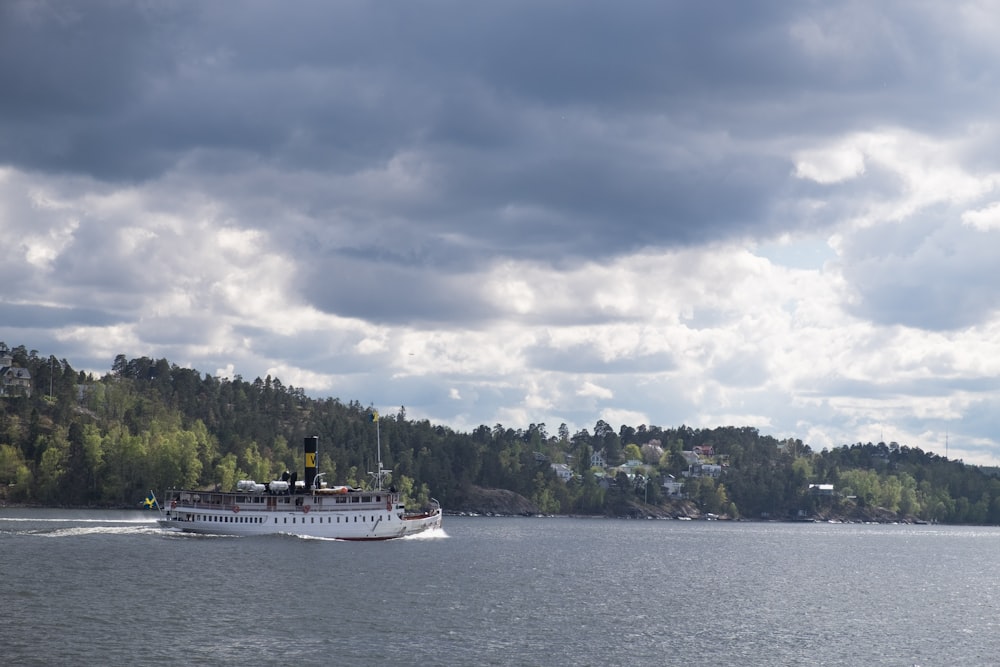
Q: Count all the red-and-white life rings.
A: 4